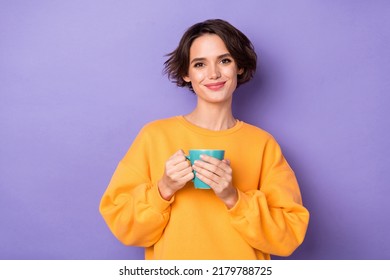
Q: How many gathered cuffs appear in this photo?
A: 2